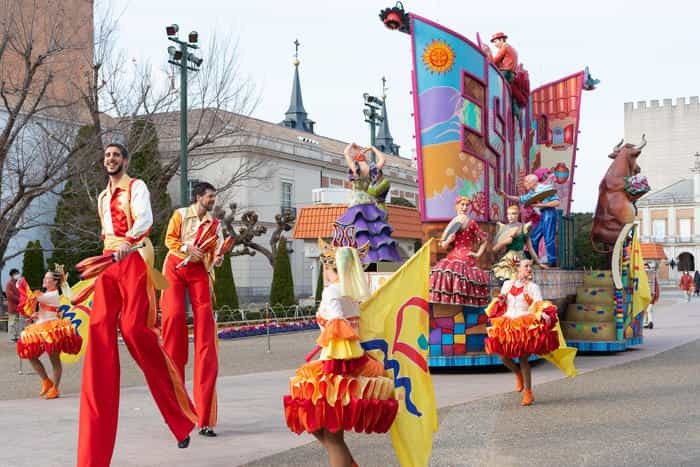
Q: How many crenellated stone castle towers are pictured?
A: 1